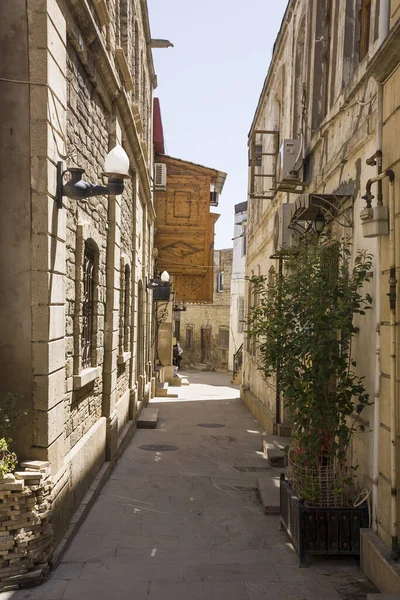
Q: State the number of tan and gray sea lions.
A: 0